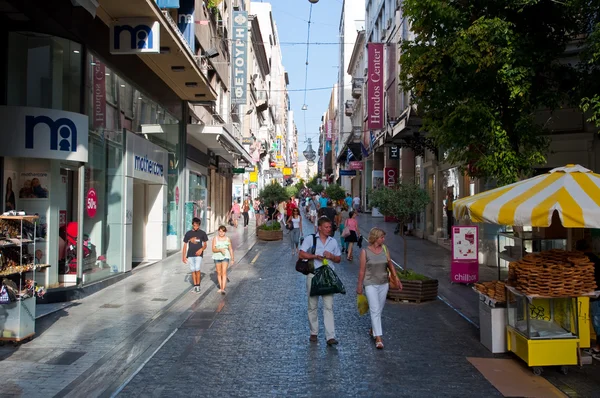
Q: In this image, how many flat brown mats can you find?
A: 1